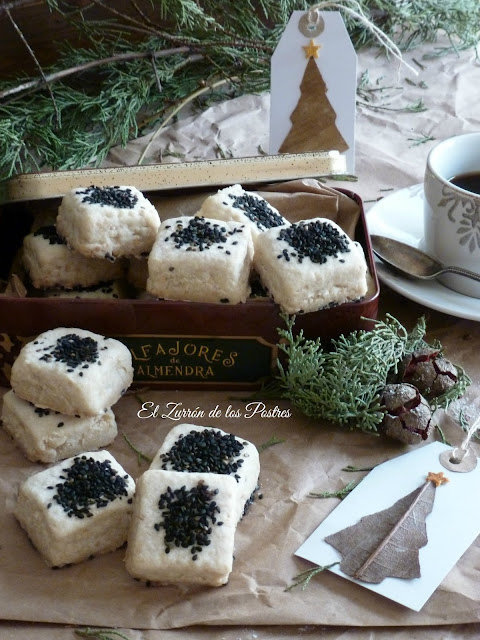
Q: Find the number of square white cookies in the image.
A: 10